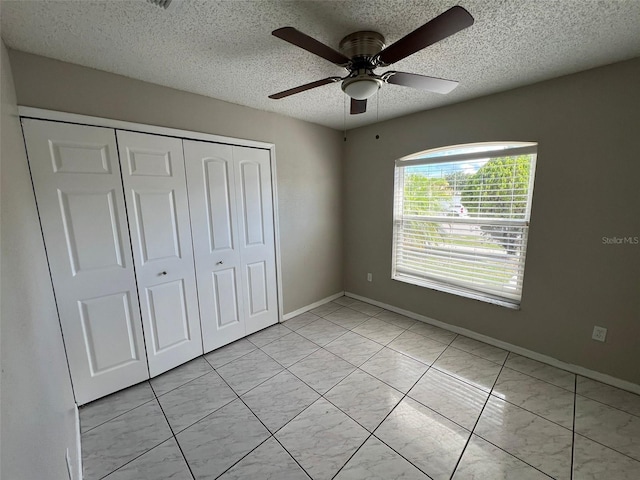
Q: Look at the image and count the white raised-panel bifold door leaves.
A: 4